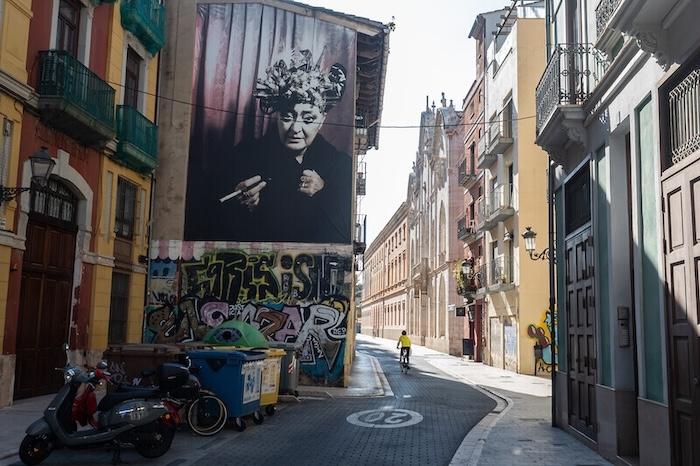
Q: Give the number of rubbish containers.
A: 5